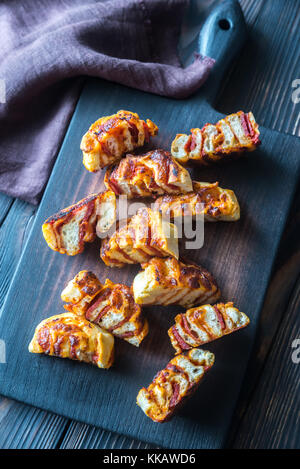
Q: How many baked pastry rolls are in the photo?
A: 11